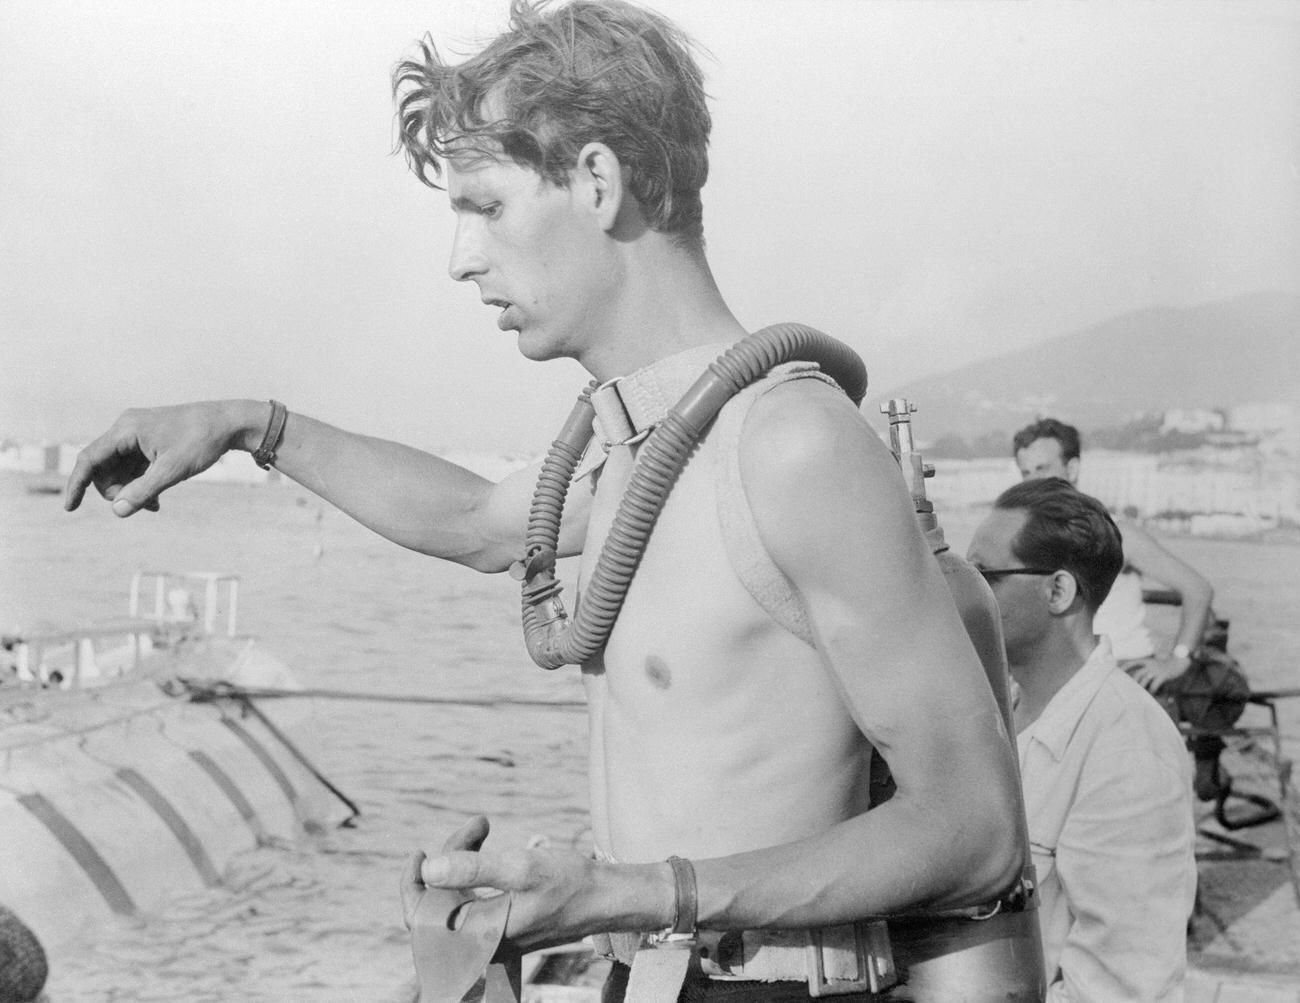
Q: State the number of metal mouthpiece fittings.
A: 1